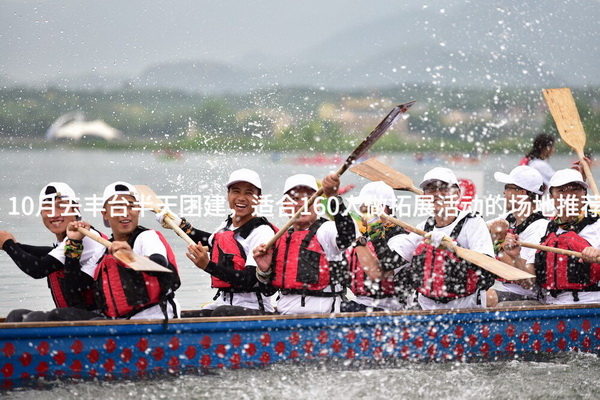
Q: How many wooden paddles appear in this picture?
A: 7